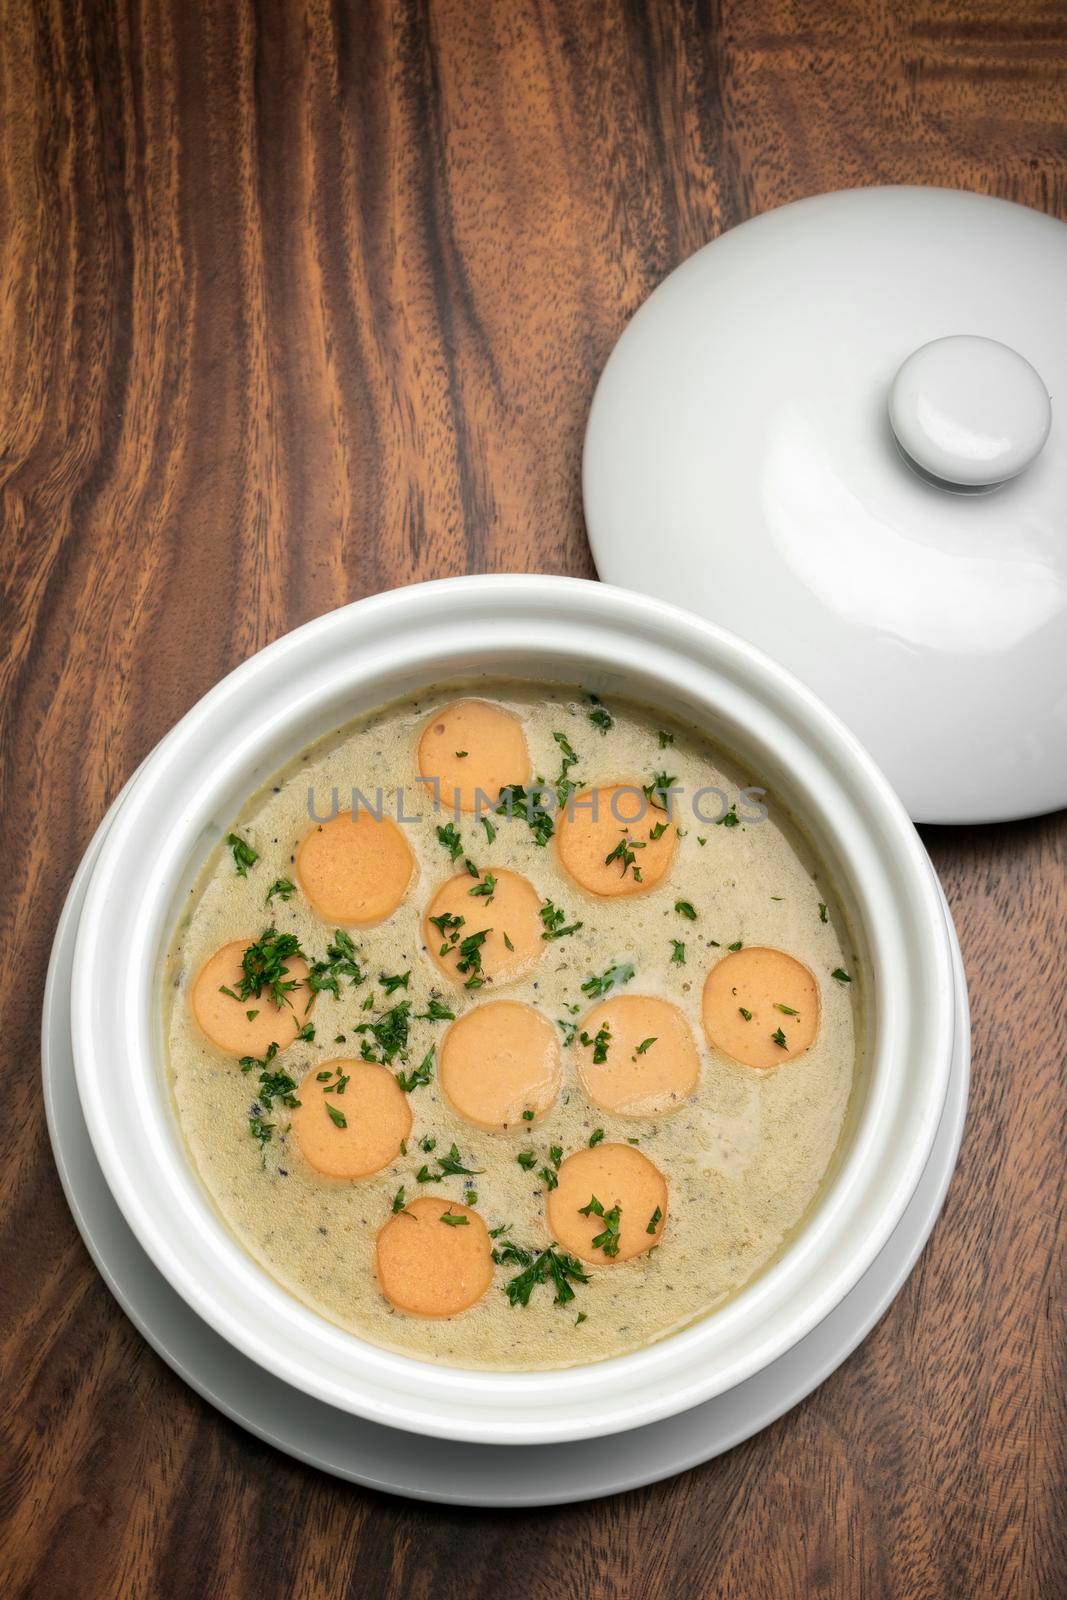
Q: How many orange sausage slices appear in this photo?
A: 11